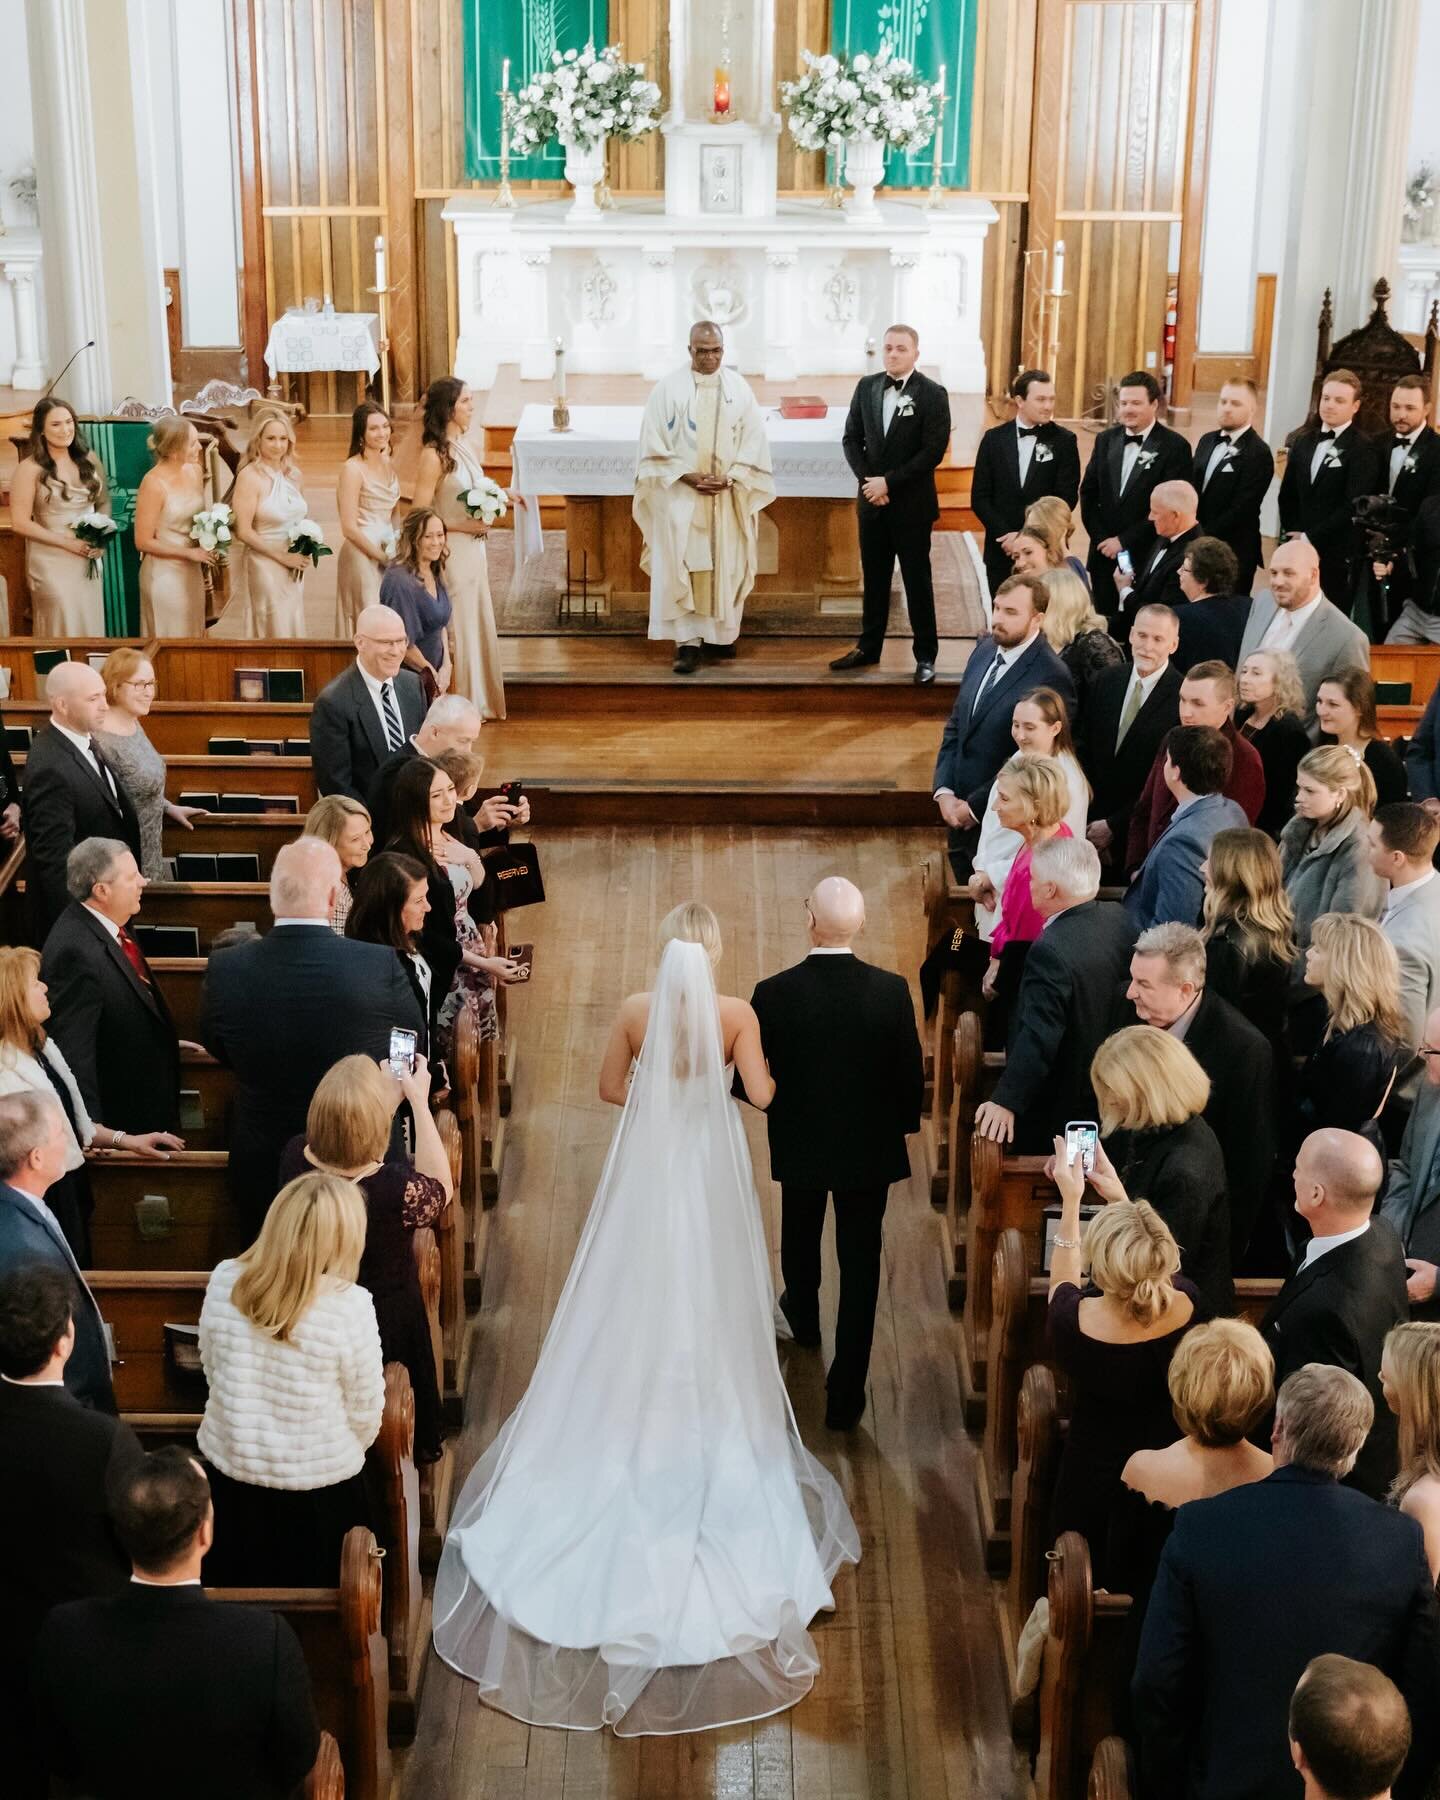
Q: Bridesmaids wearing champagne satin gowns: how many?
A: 5